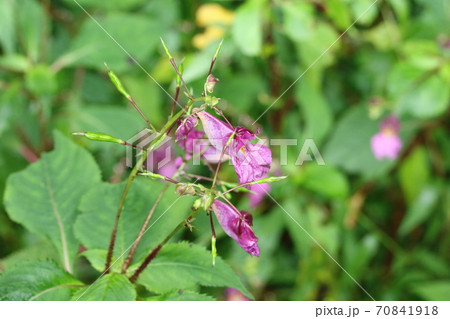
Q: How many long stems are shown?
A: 3